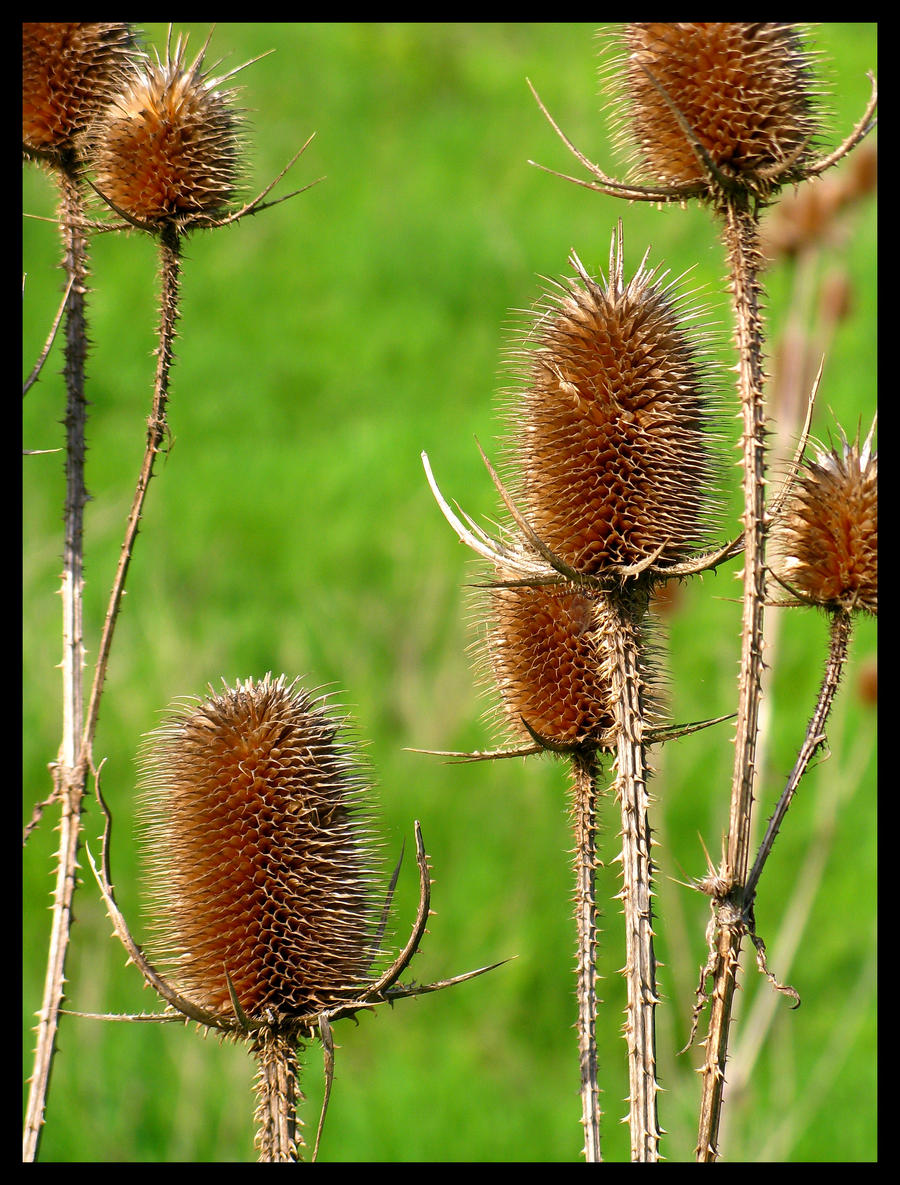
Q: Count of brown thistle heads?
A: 7